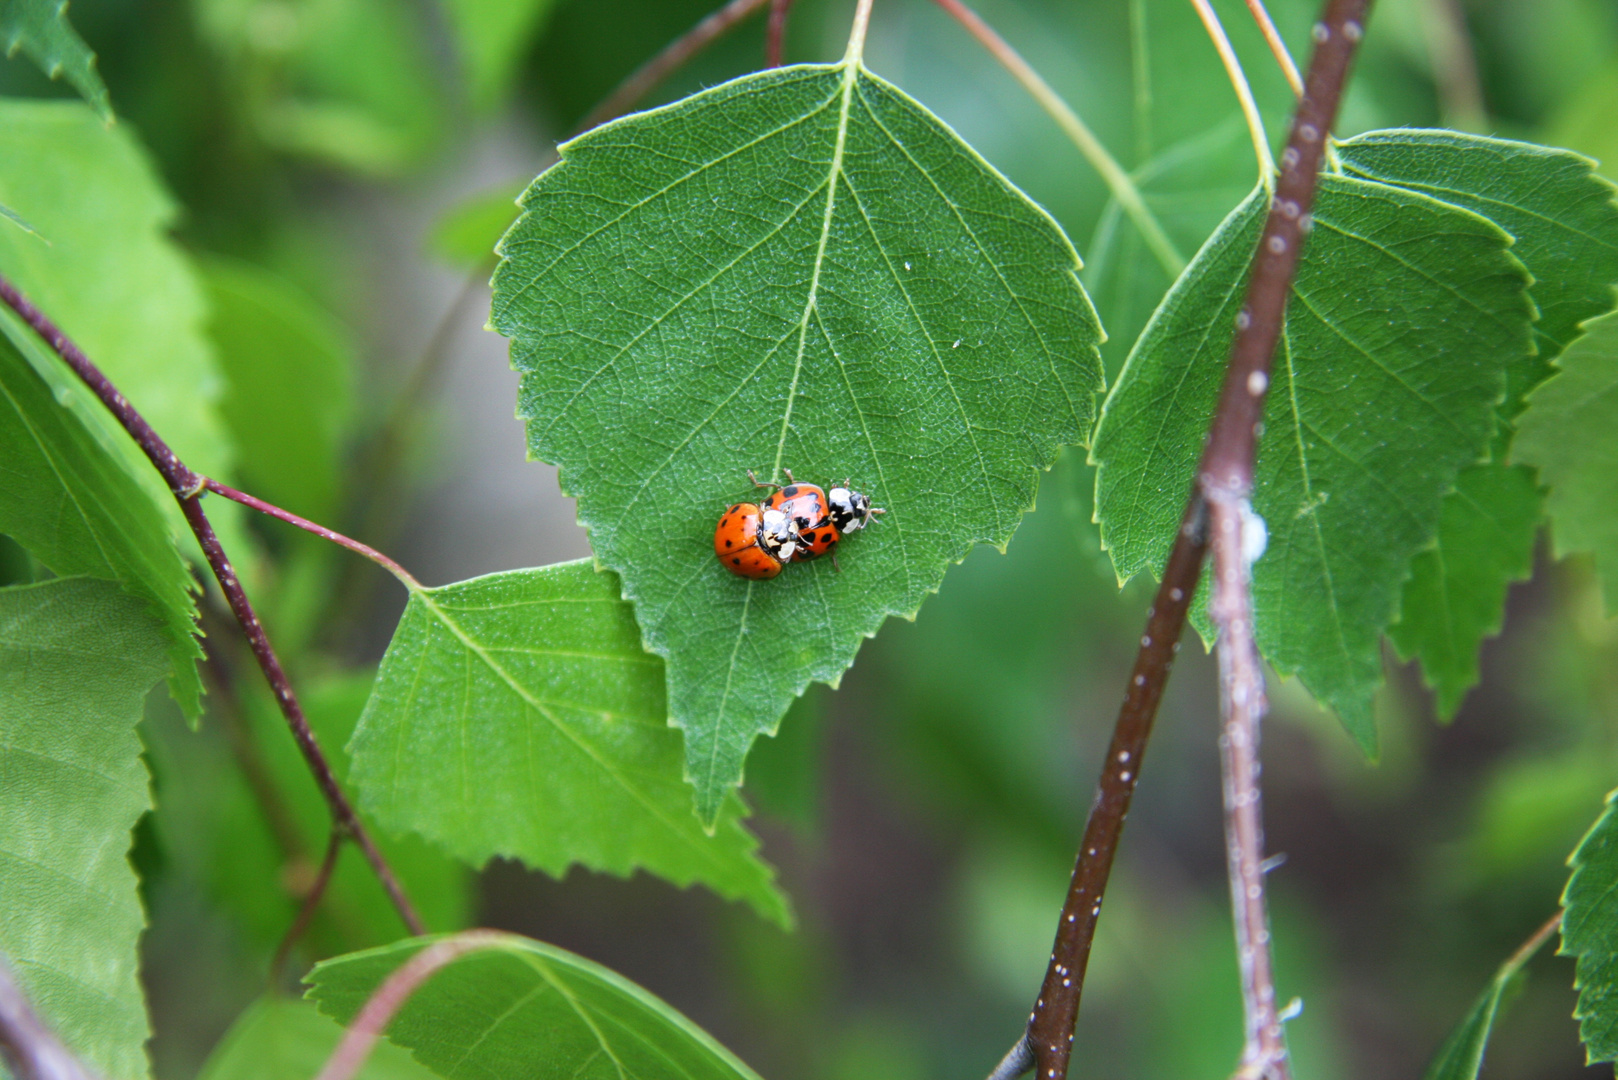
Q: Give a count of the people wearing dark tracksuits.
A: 0